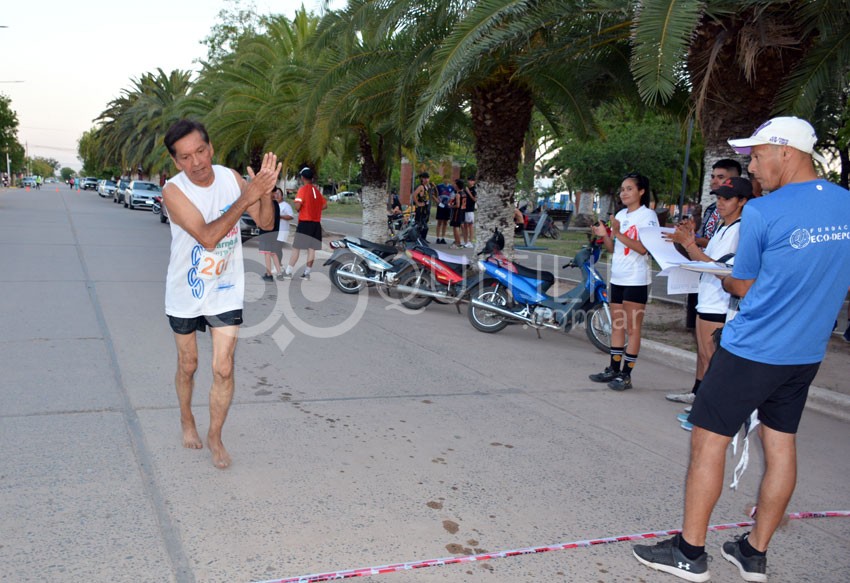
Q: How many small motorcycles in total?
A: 3